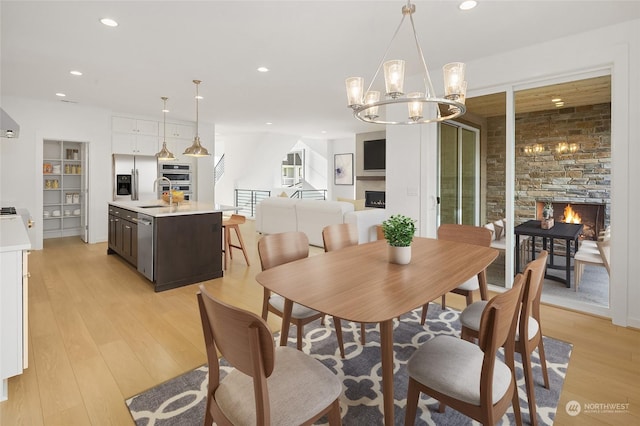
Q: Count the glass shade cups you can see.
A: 6